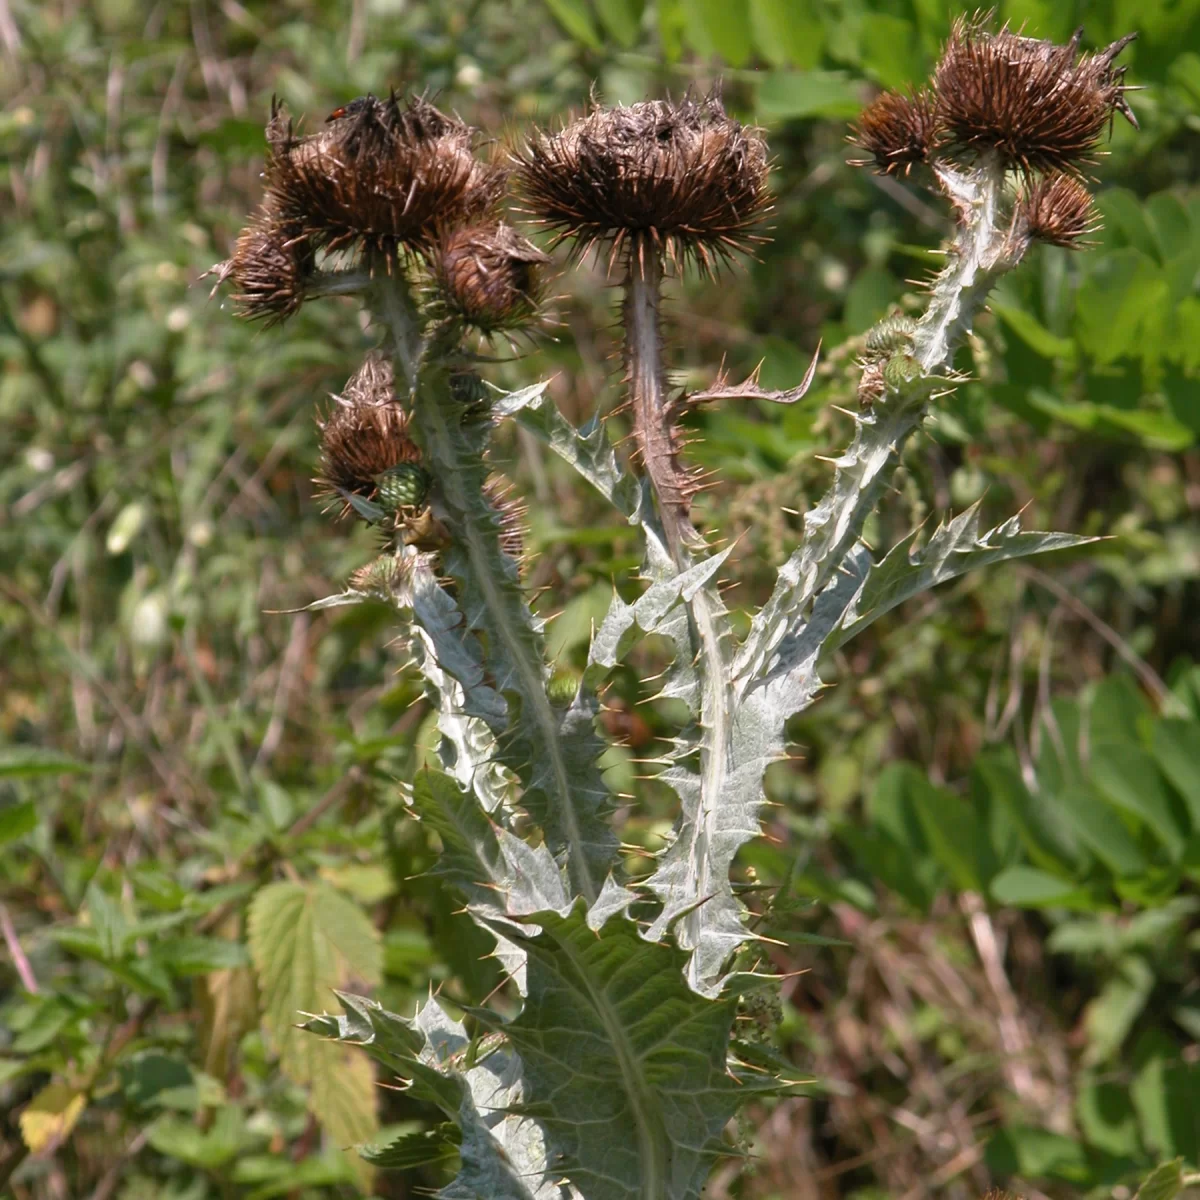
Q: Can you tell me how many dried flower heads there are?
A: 8